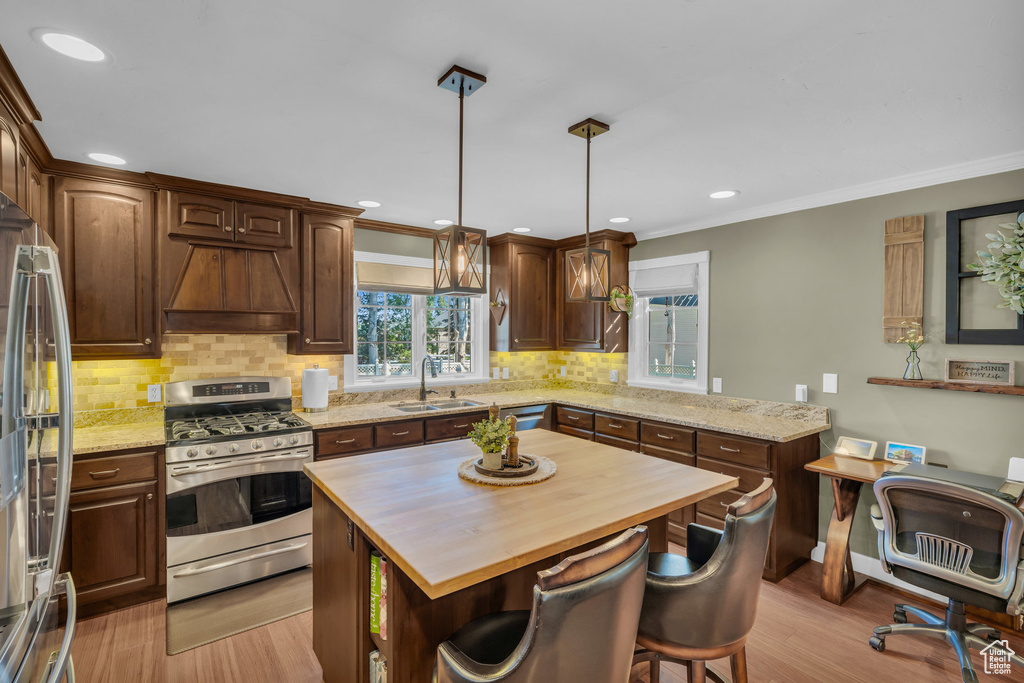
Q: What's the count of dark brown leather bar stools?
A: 2